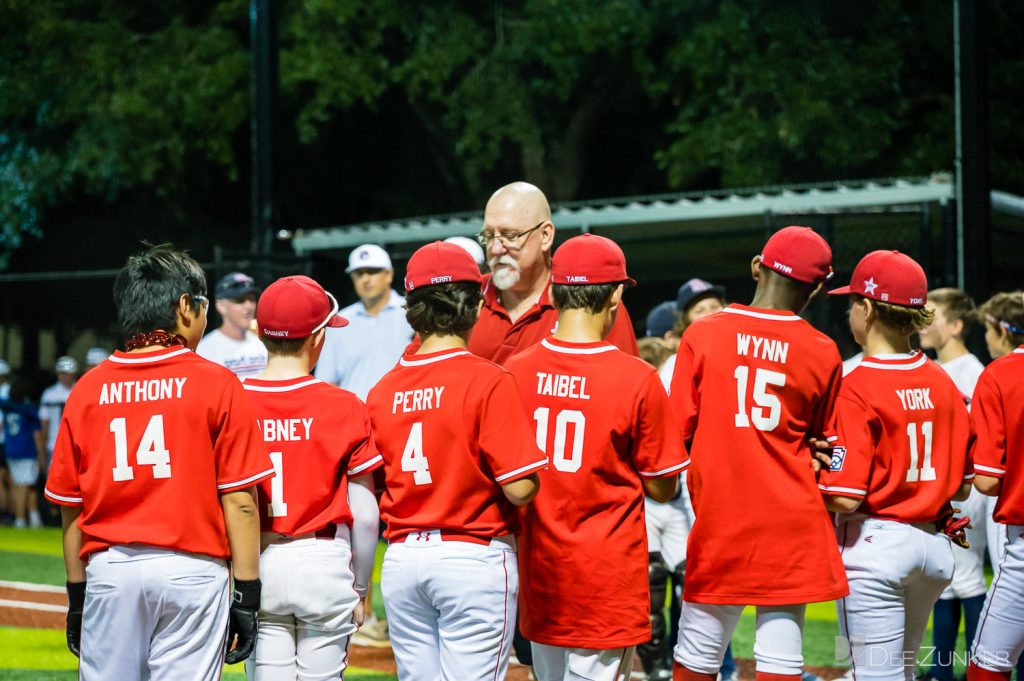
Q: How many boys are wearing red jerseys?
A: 7